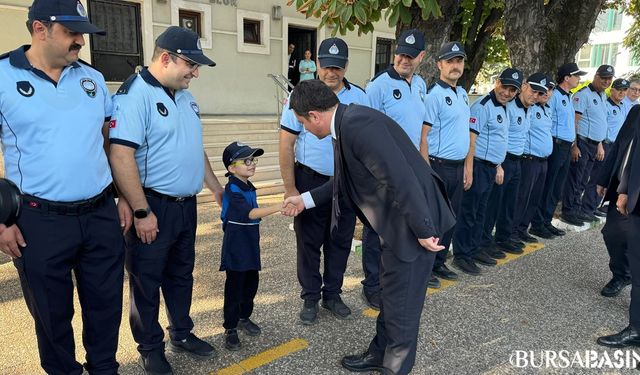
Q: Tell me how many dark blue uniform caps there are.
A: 12